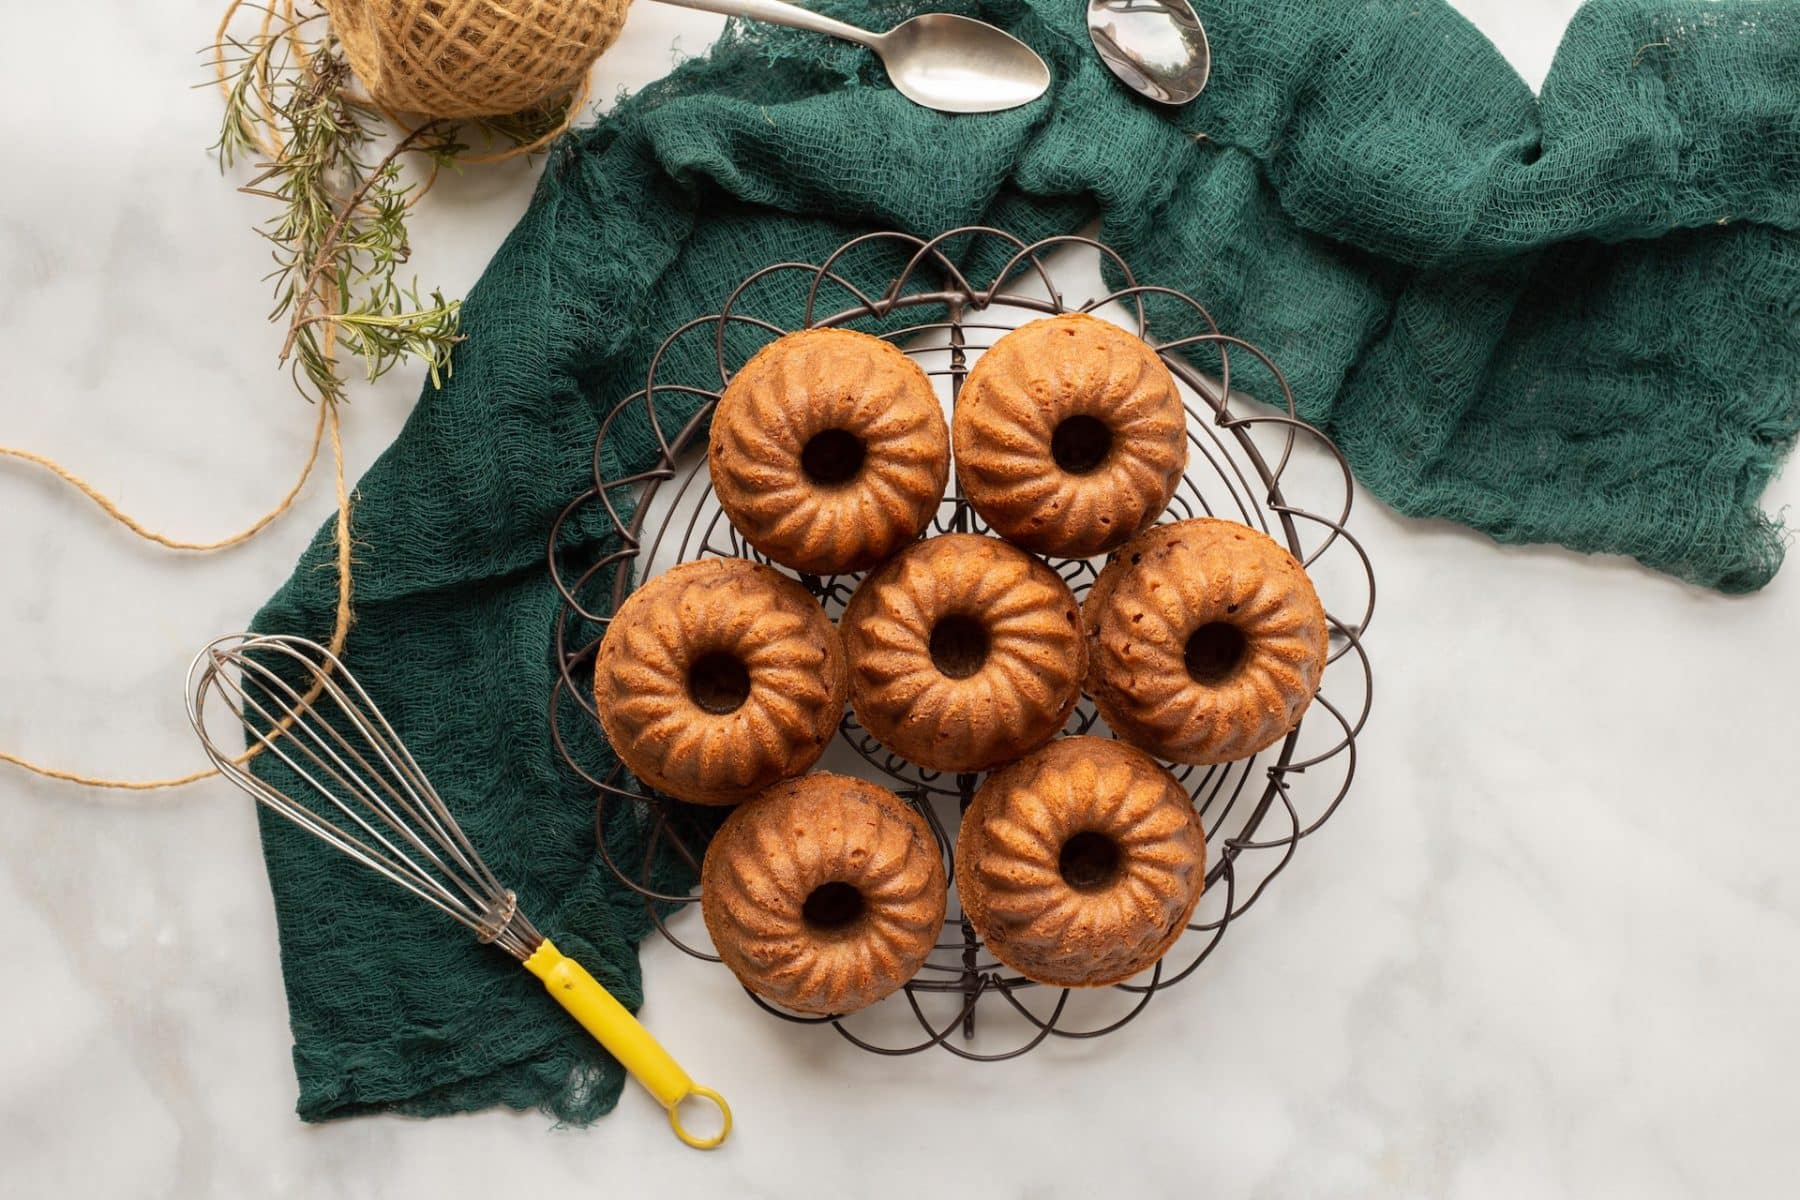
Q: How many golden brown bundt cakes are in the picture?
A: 7